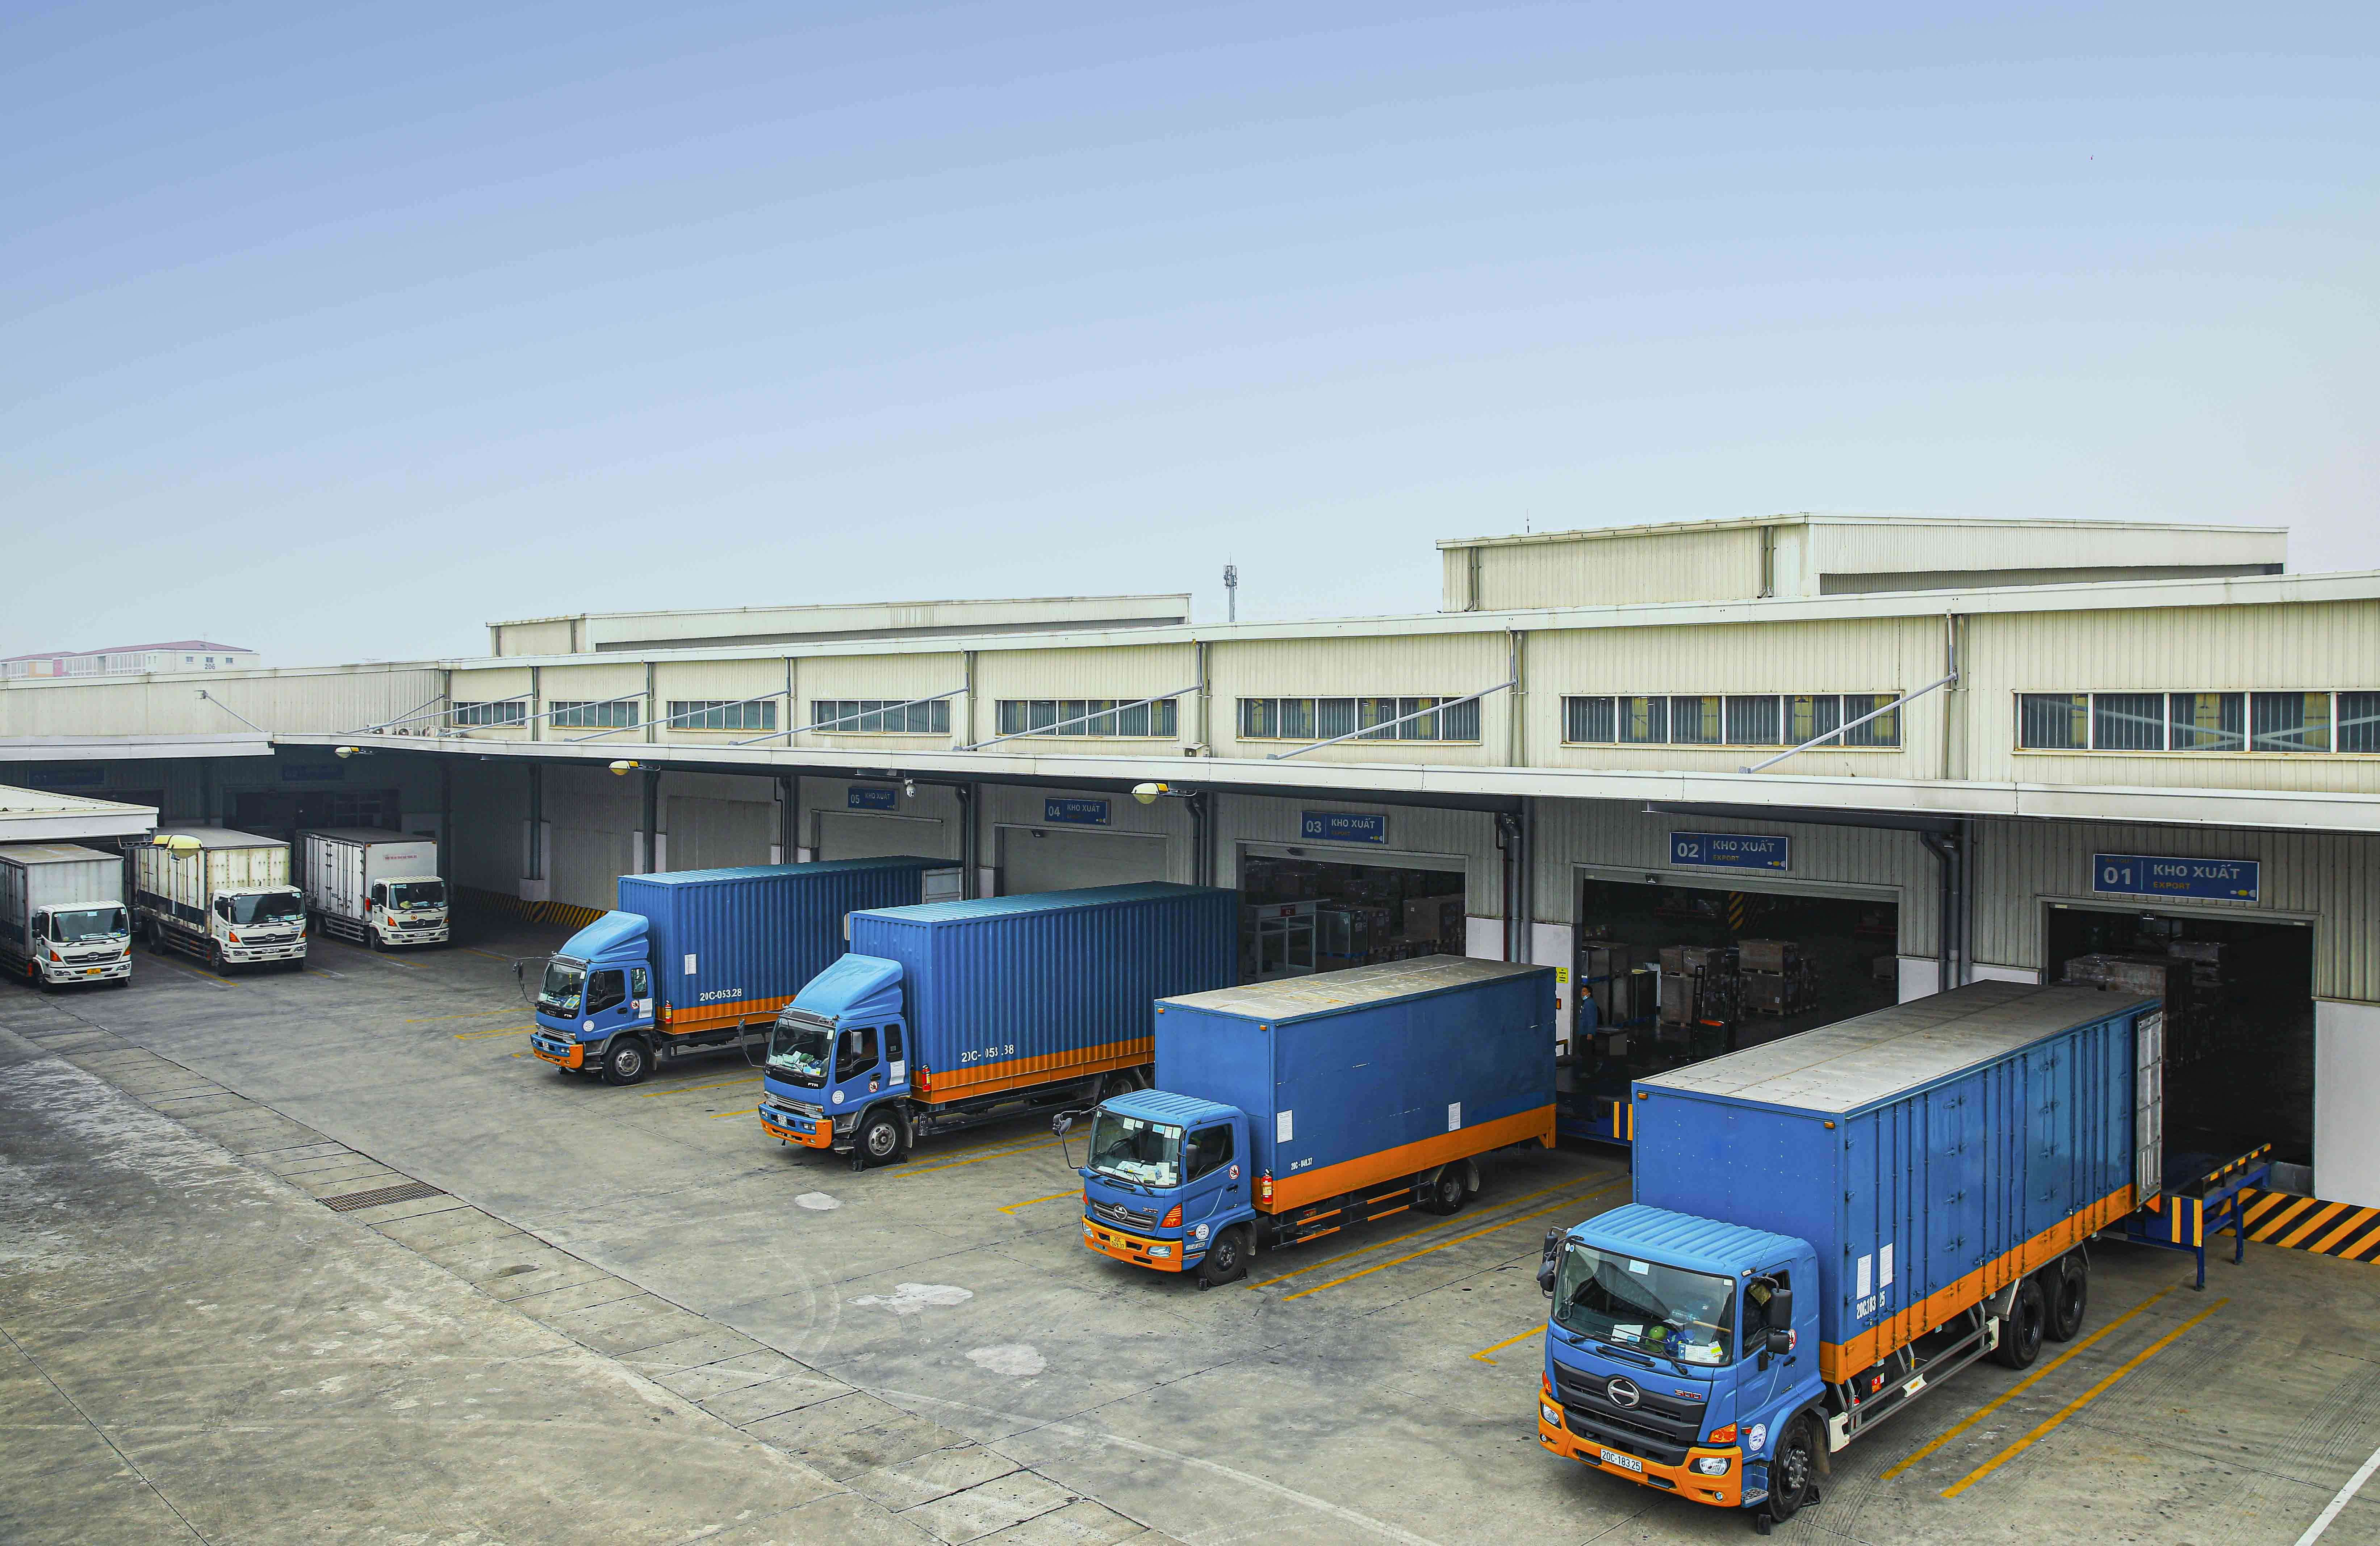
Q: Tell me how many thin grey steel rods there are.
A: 9